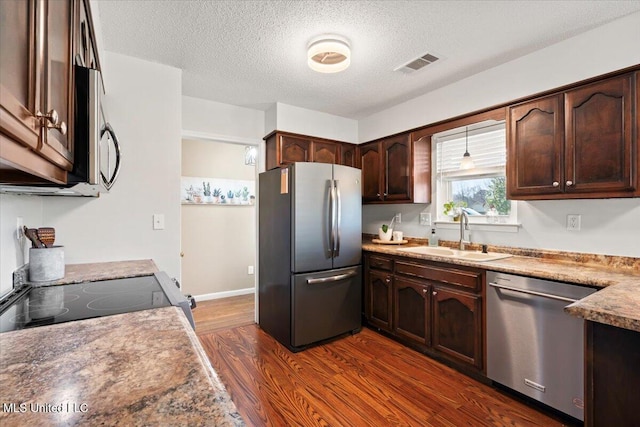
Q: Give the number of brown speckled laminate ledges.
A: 3